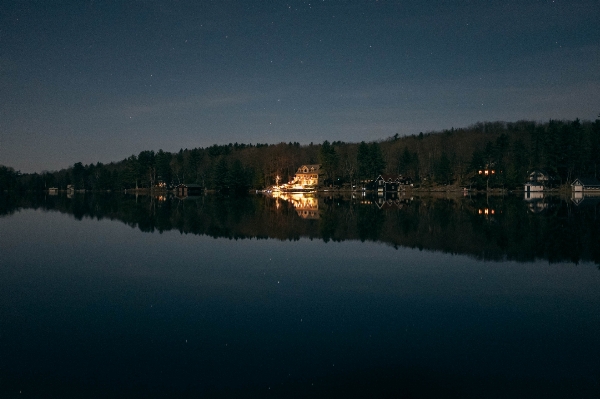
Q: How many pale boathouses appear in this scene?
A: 2